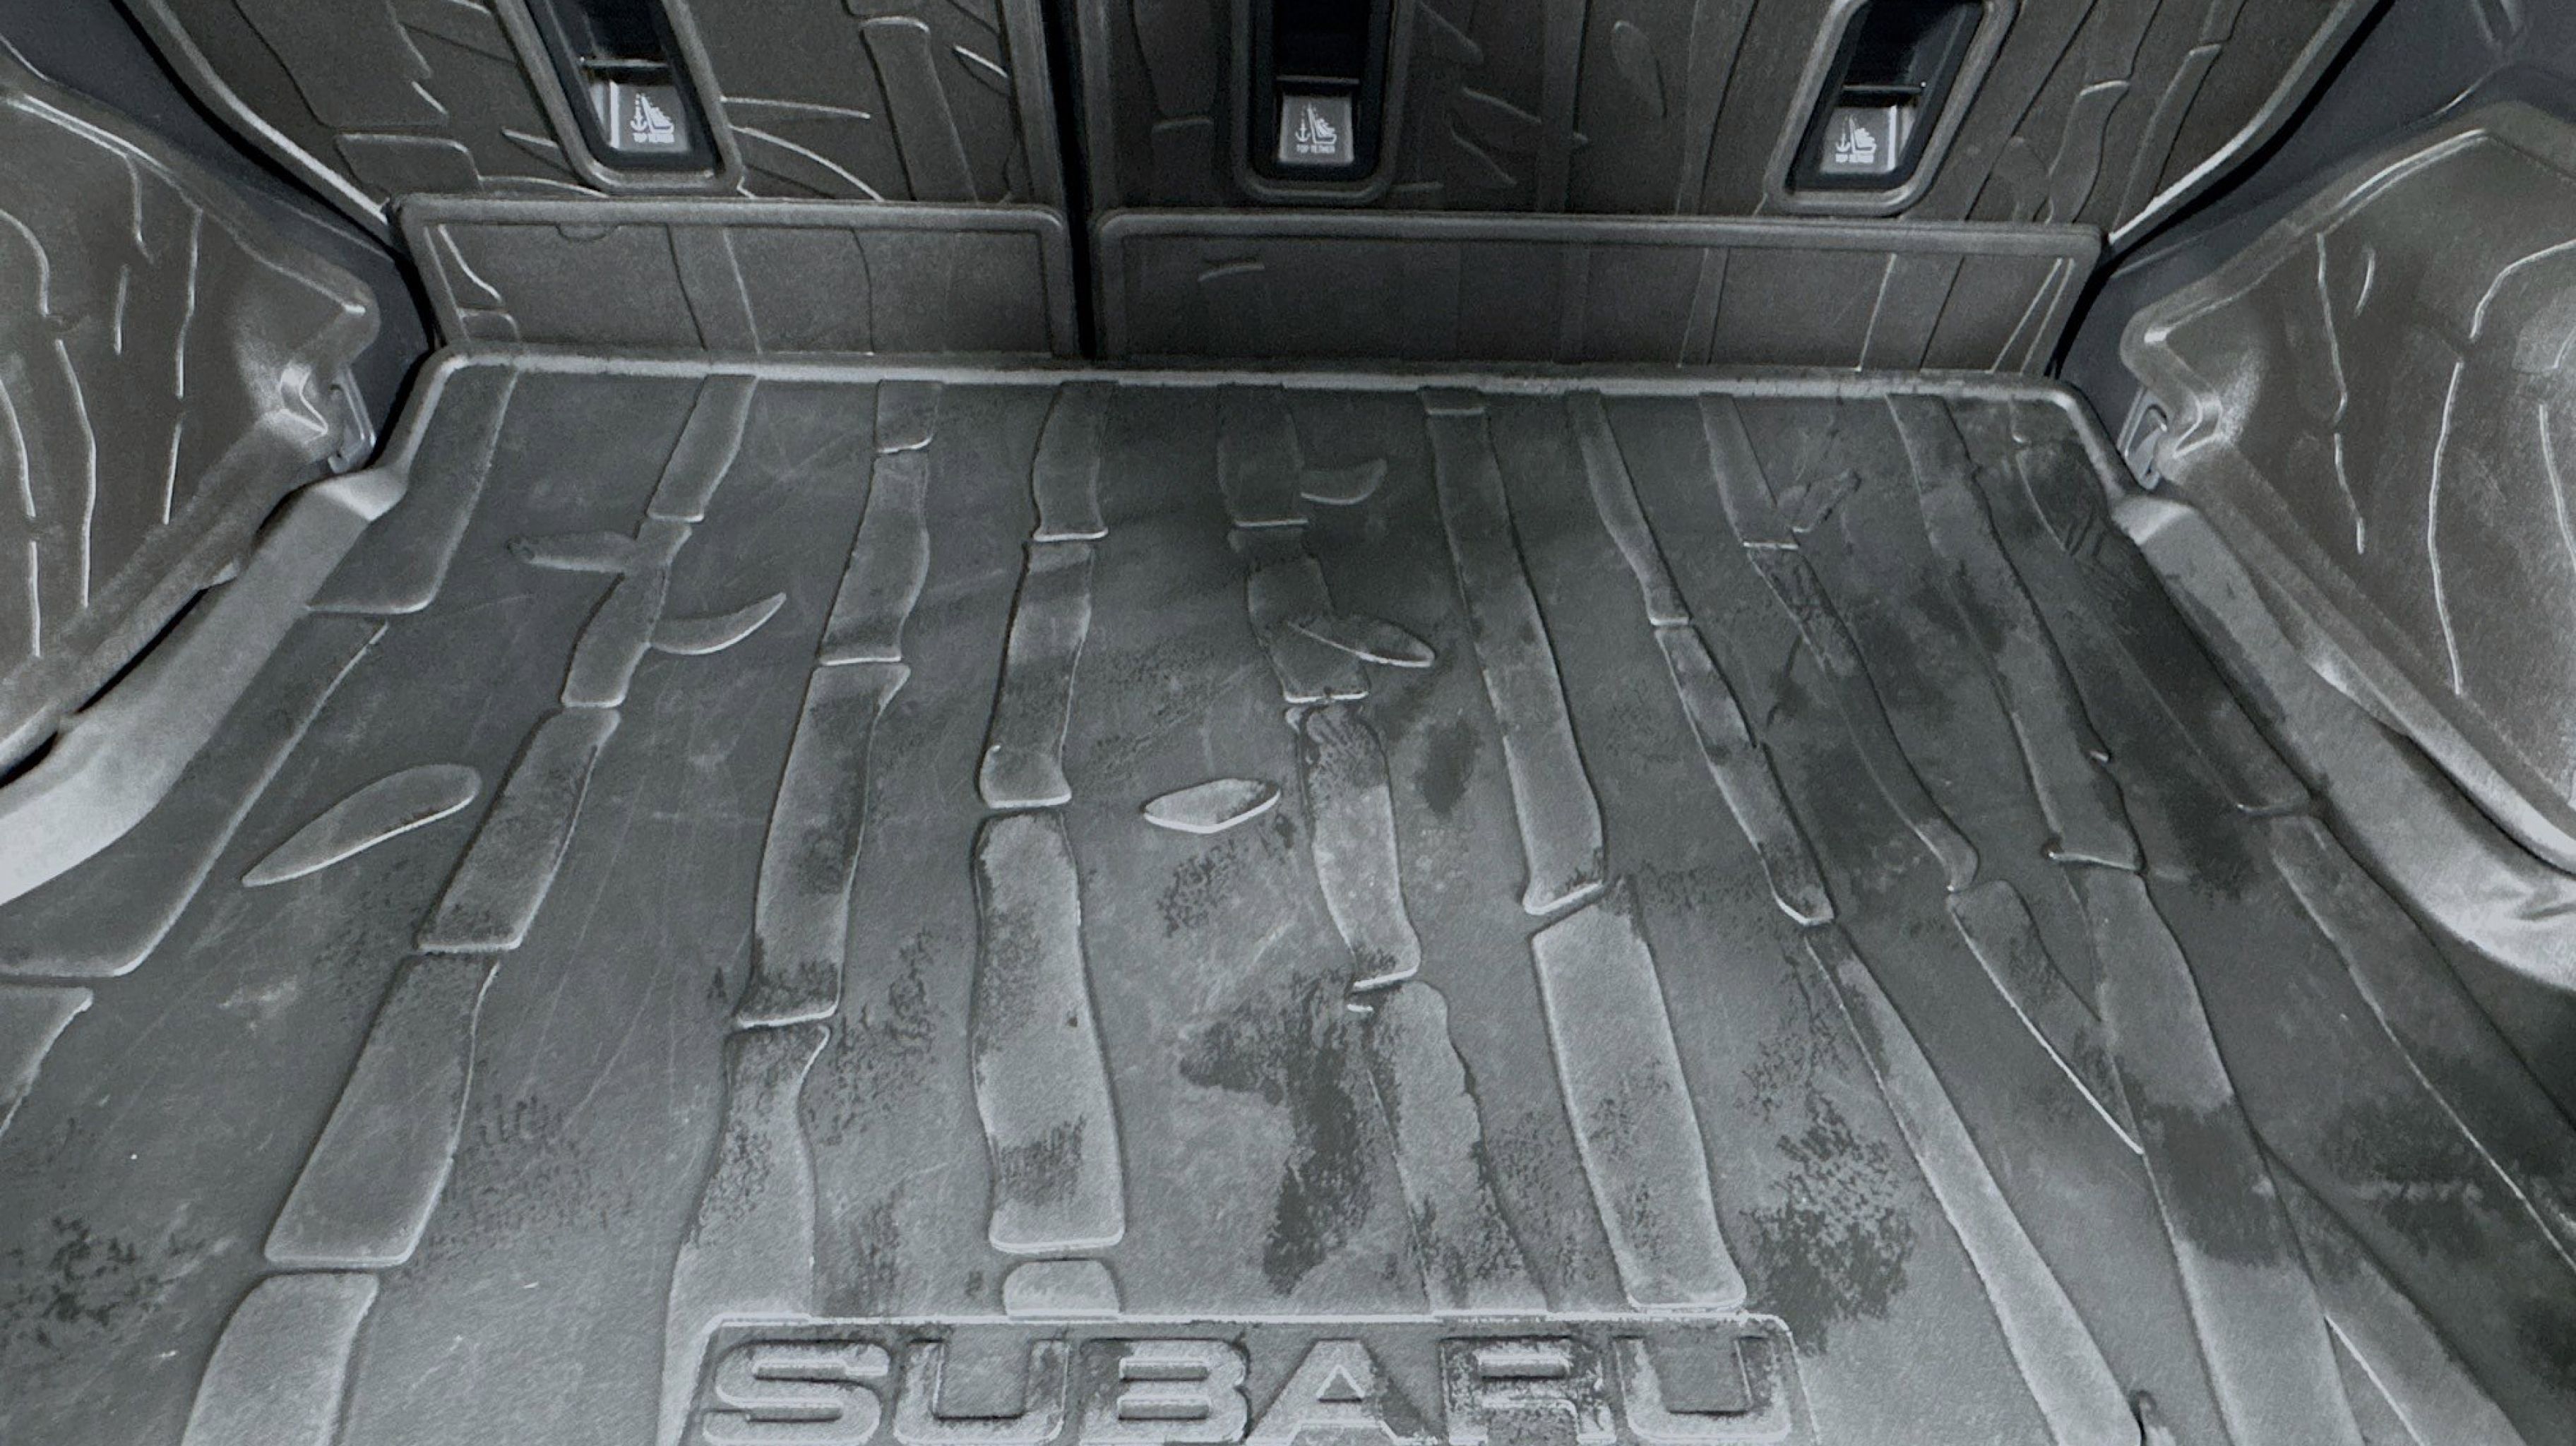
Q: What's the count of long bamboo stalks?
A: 10